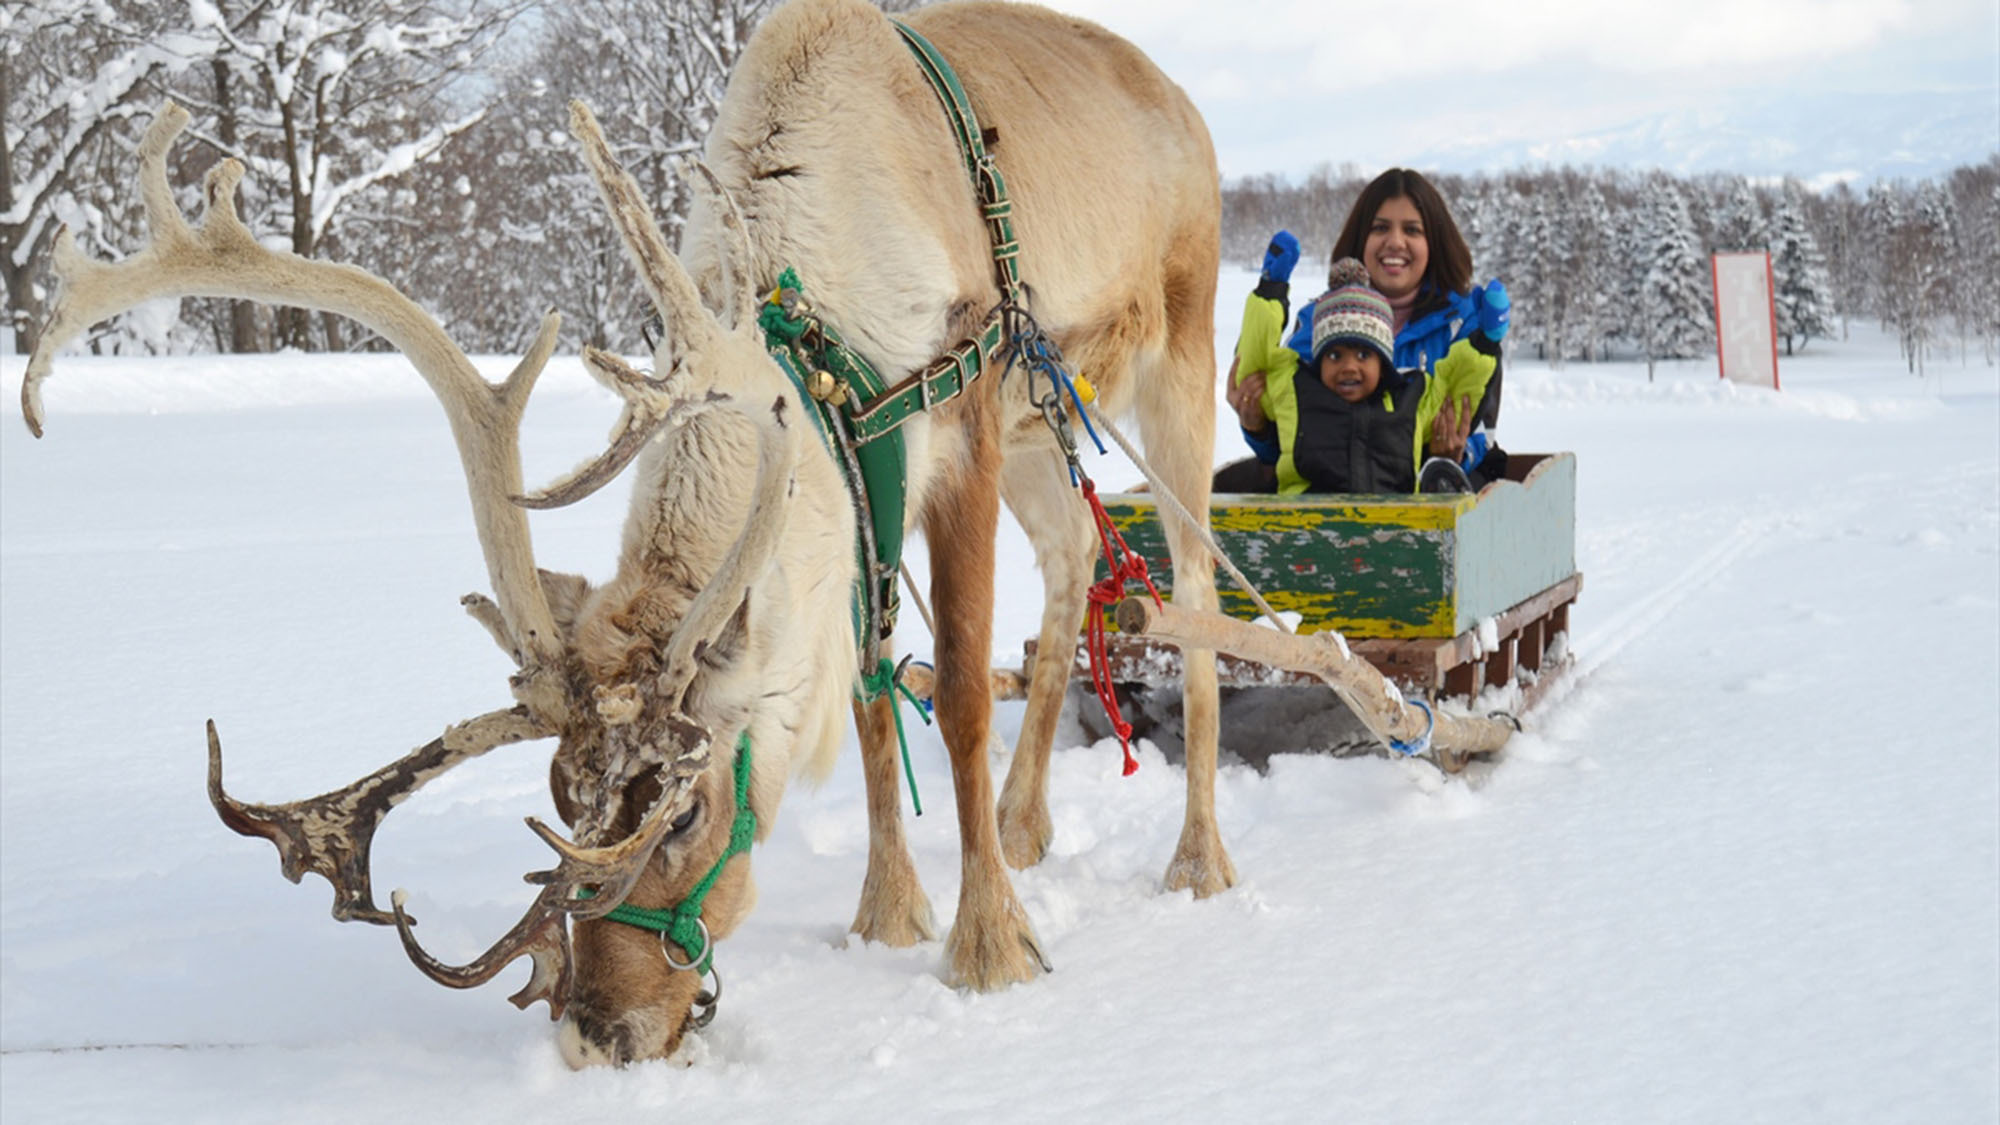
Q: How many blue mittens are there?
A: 2